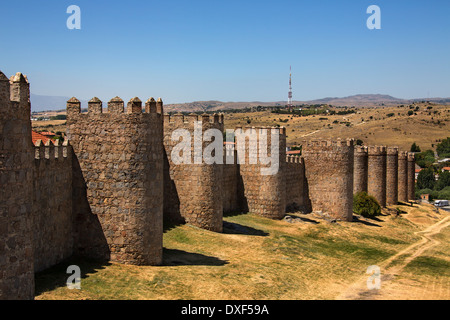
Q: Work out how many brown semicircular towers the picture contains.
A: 10